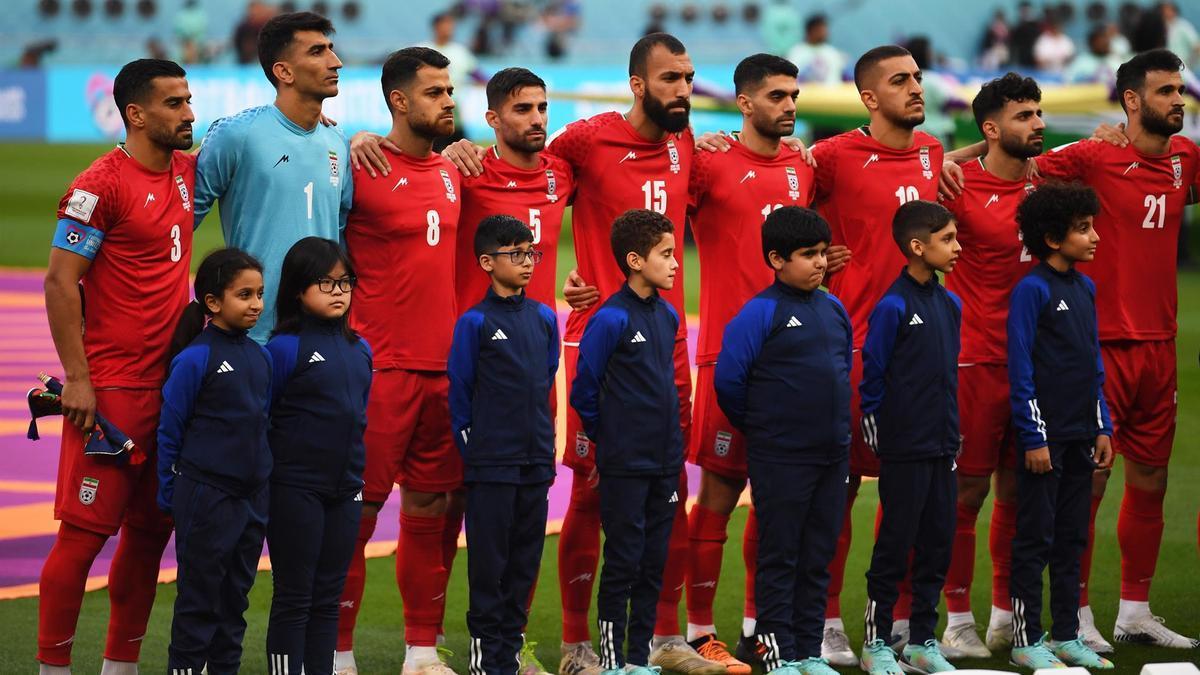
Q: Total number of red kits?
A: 8